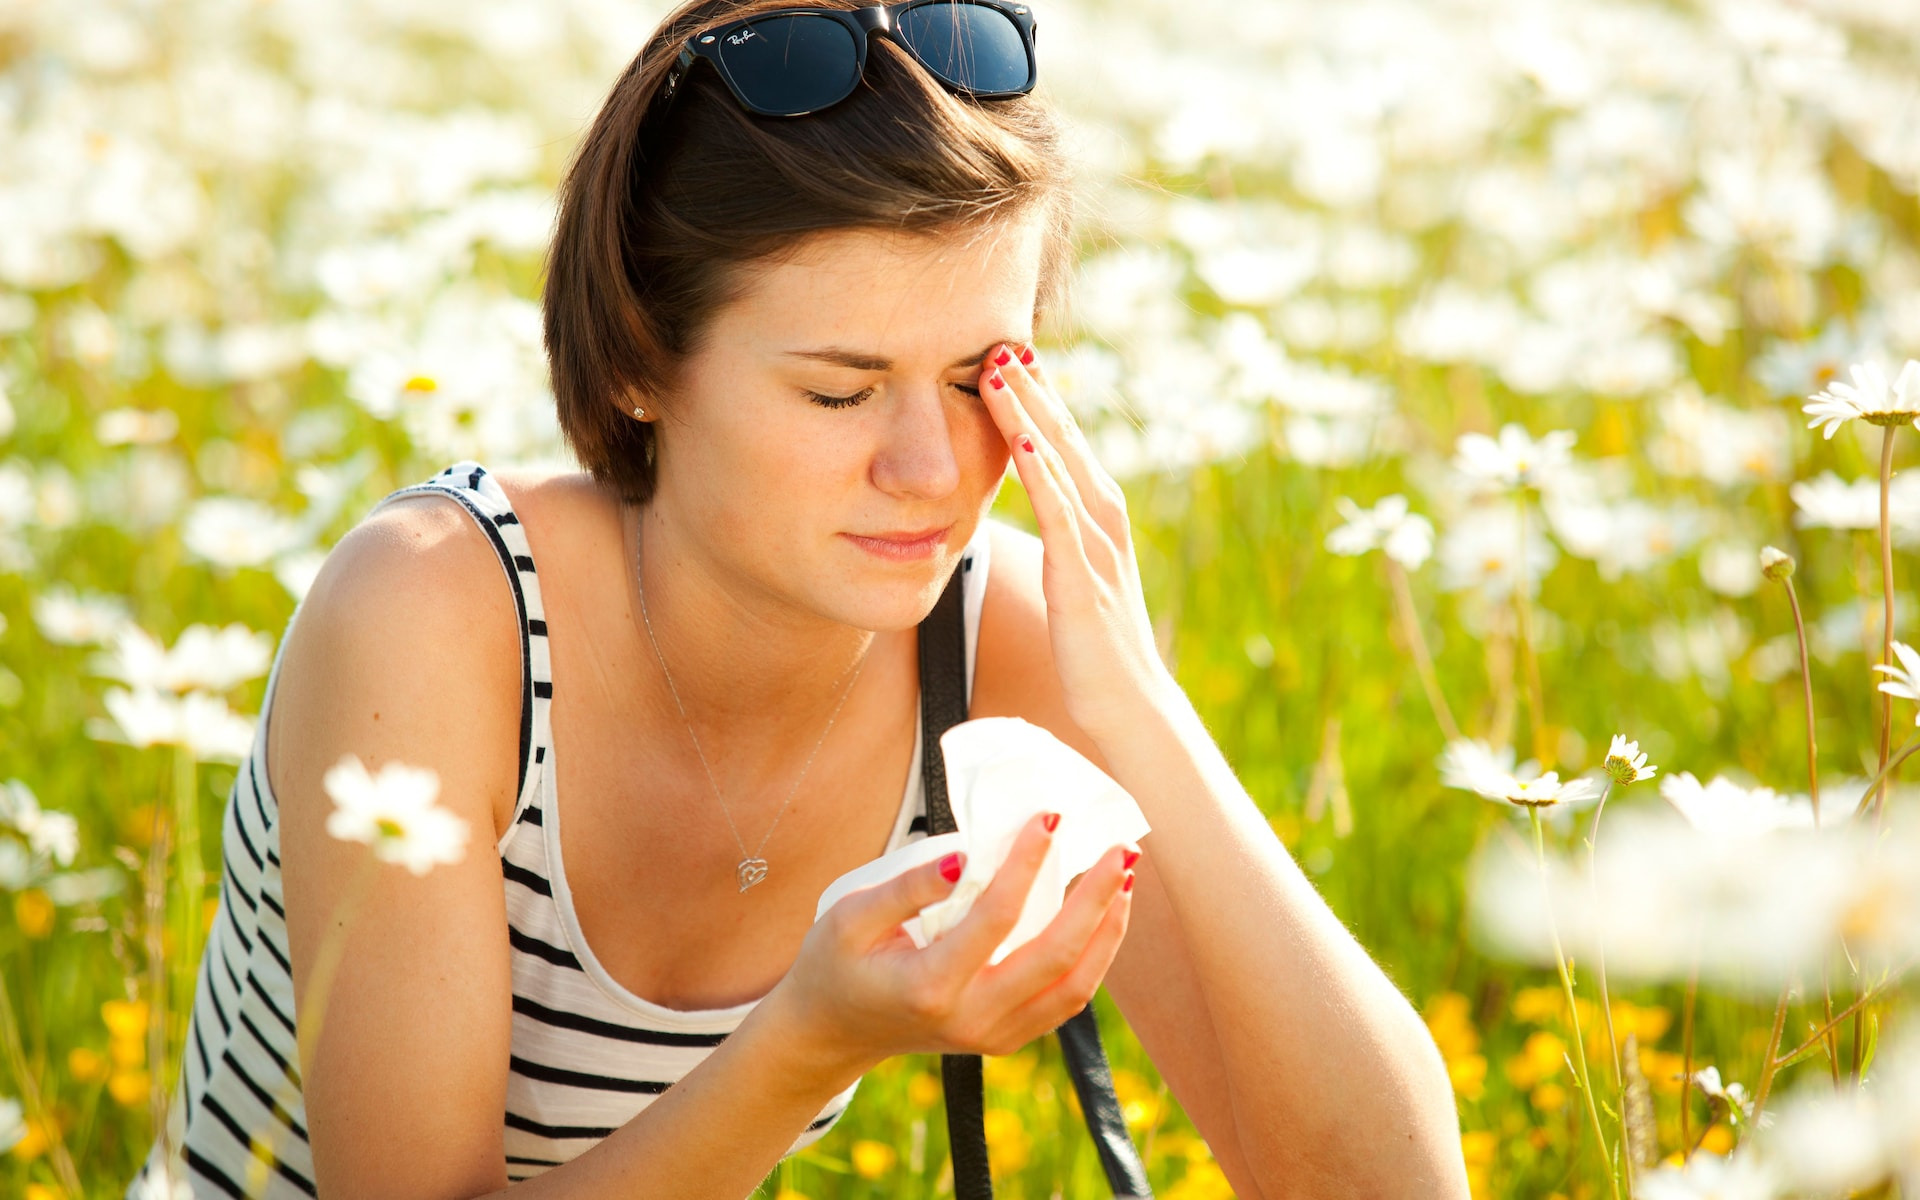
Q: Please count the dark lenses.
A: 2